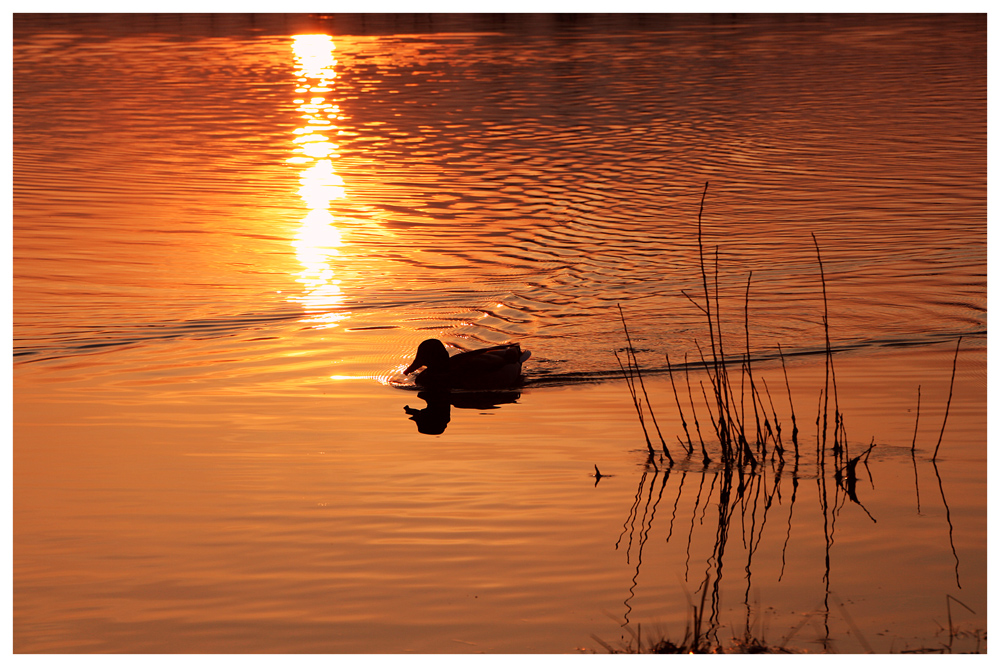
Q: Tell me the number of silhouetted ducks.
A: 1